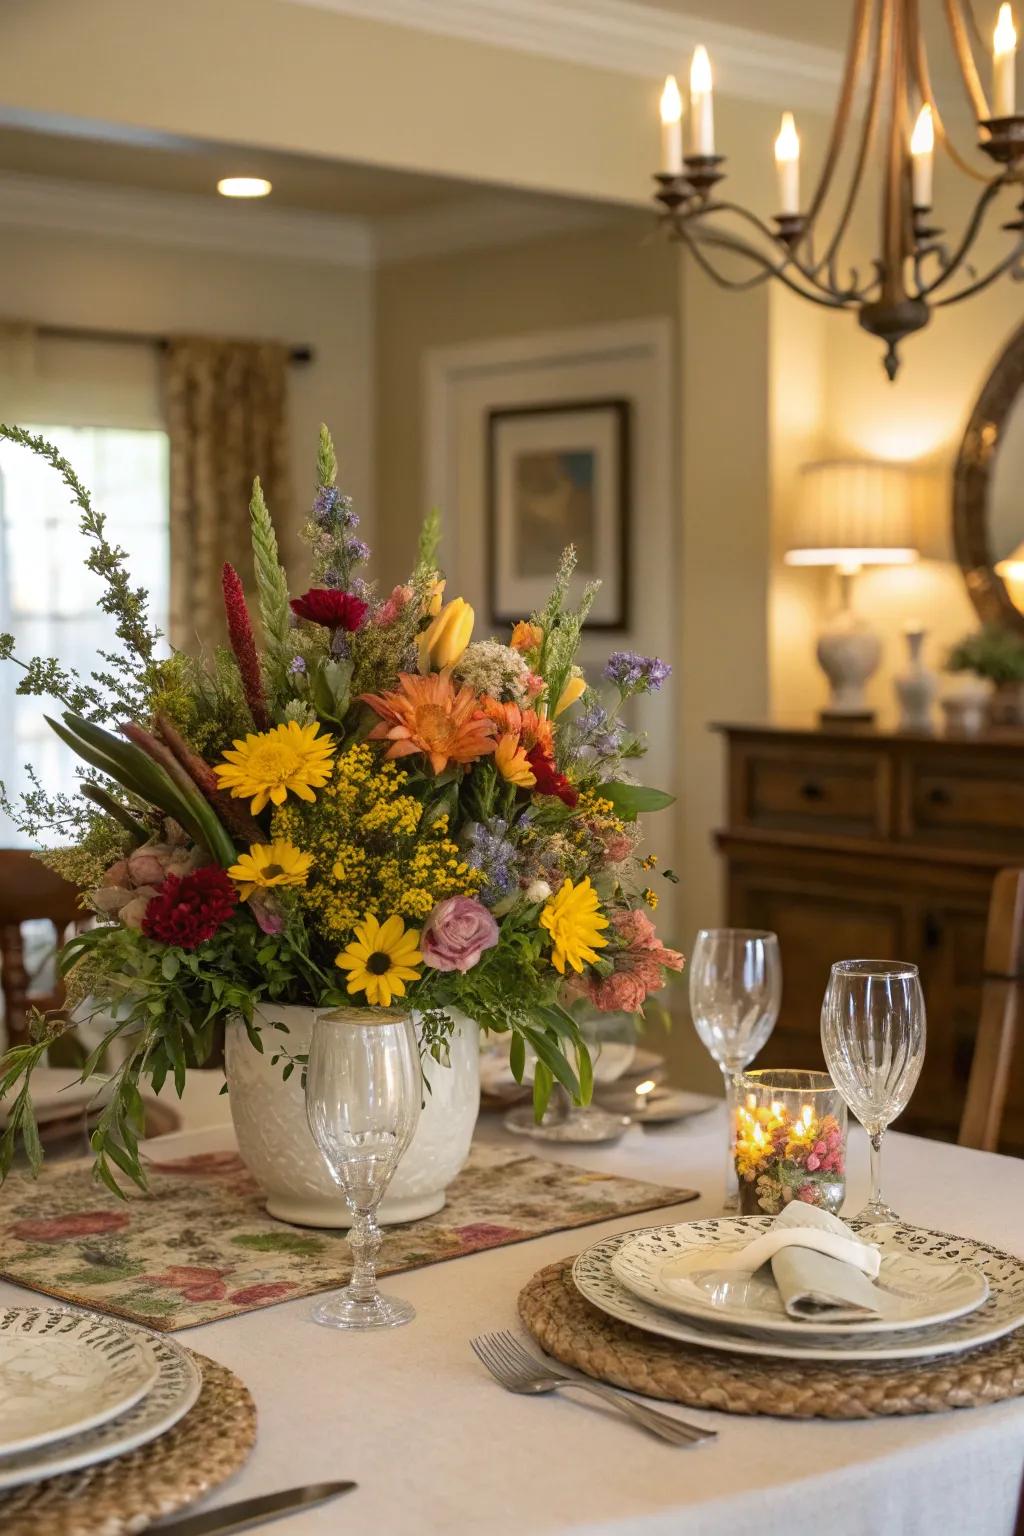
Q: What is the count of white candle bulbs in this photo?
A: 5